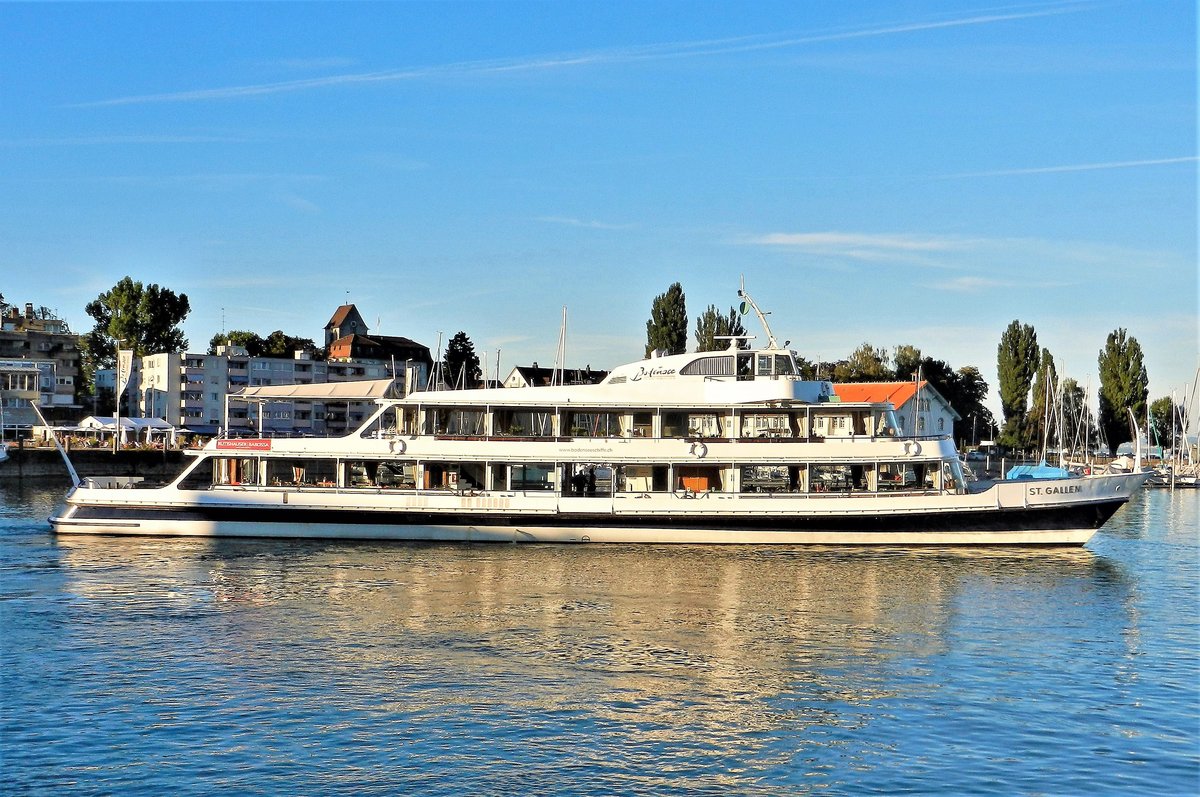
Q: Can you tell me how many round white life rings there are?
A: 3